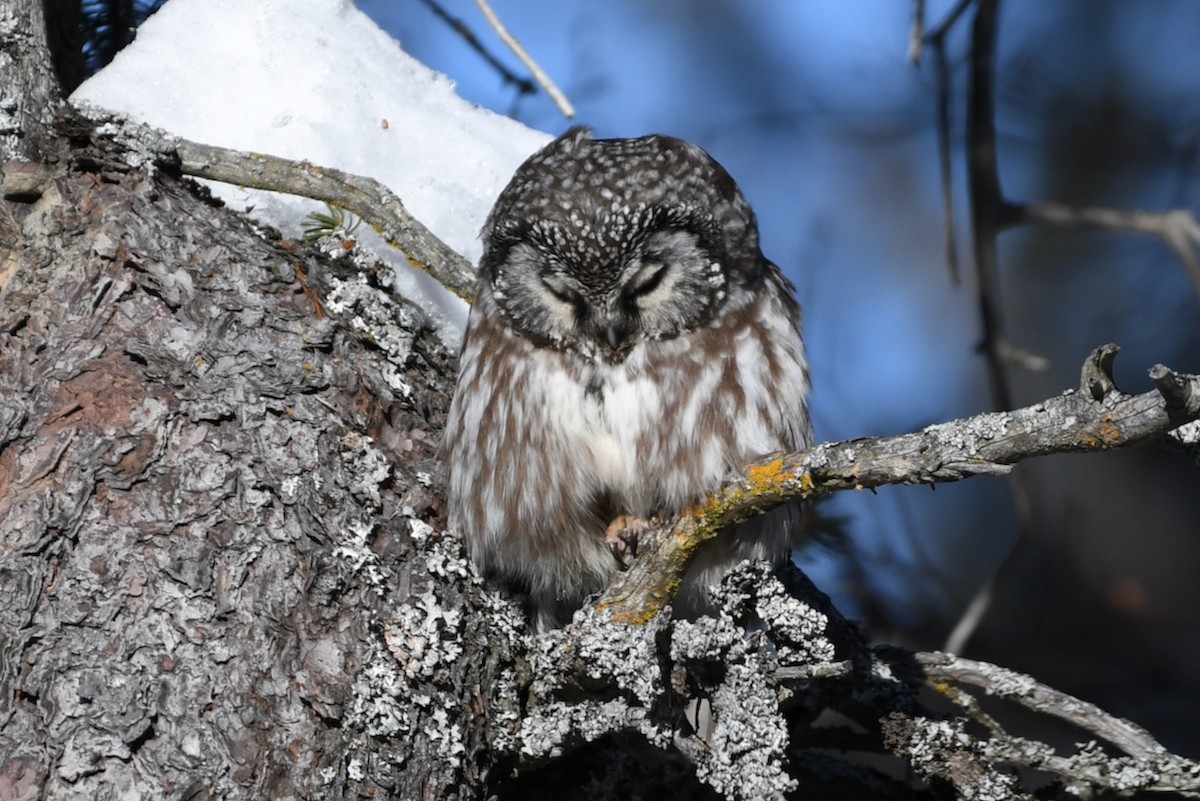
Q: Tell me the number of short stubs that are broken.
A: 2